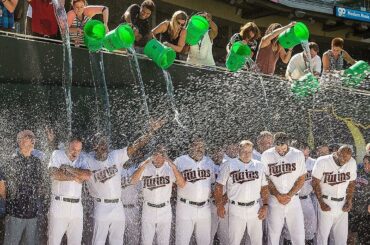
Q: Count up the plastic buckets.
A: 8